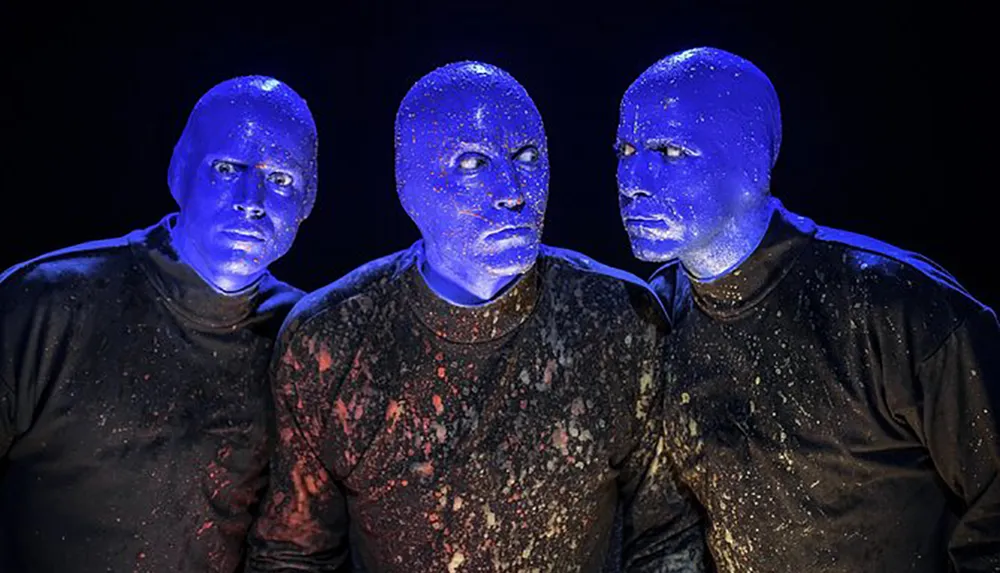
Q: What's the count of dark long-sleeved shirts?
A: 3